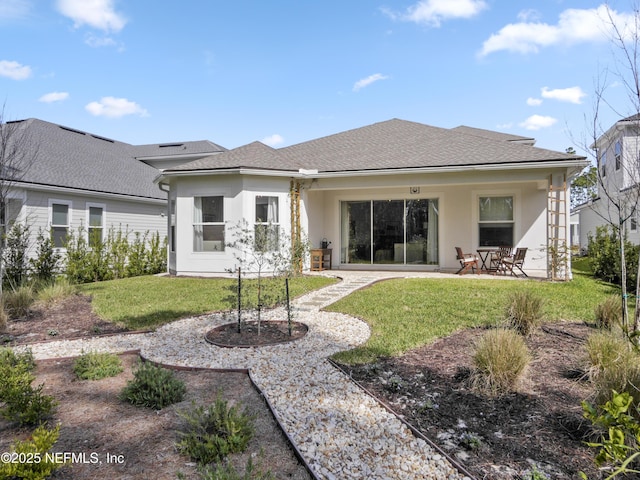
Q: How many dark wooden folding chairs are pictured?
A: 3